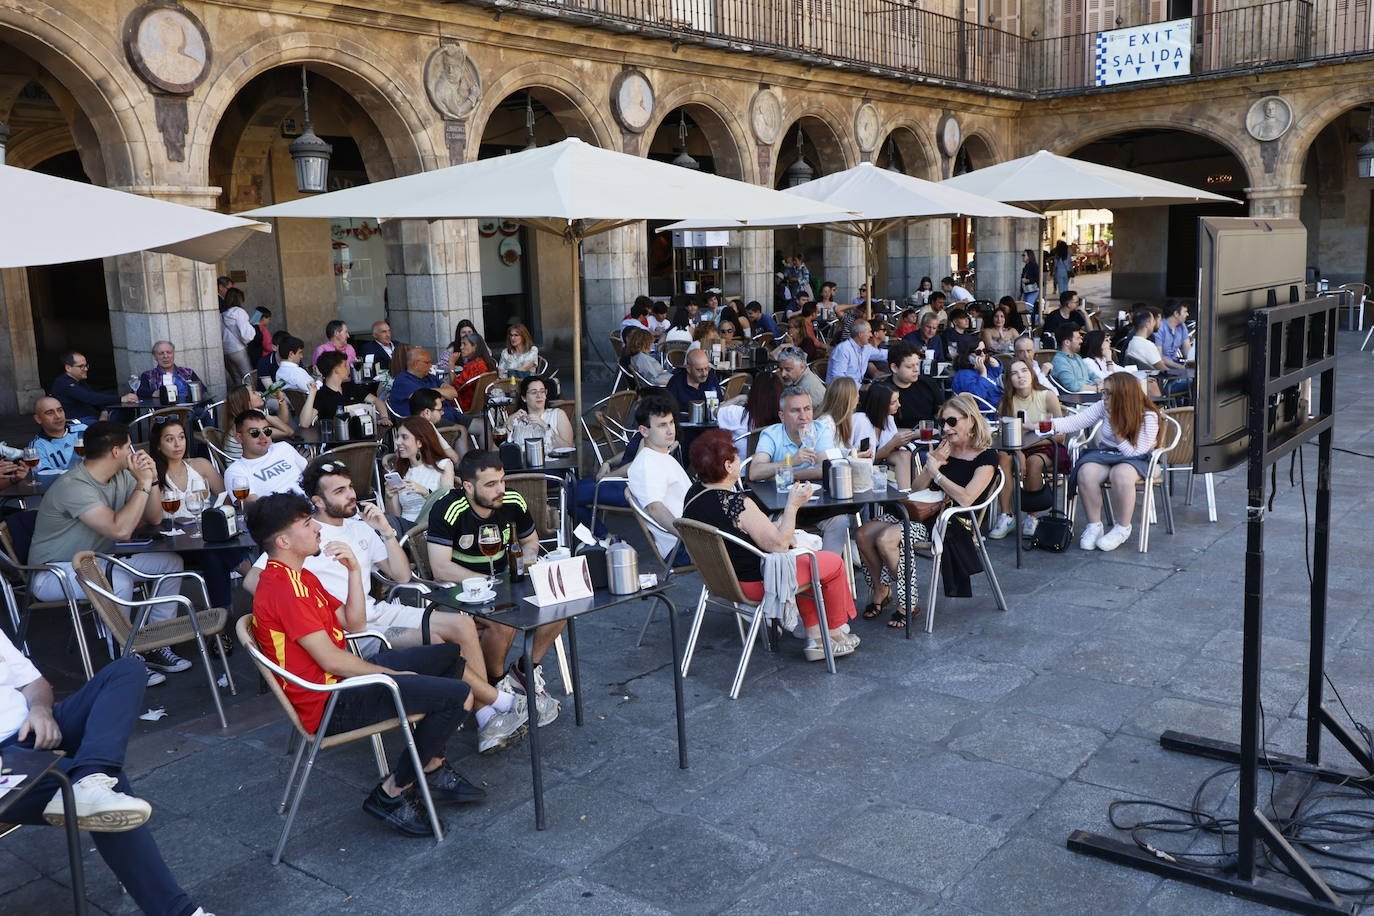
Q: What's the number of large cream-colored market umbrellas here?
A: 4